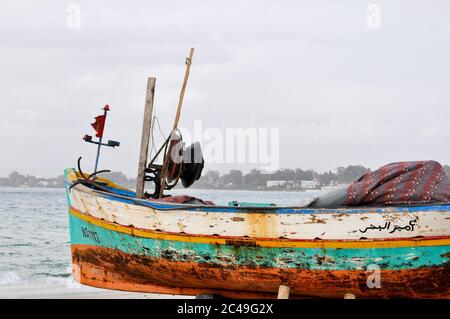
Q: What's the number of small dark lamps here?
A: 2